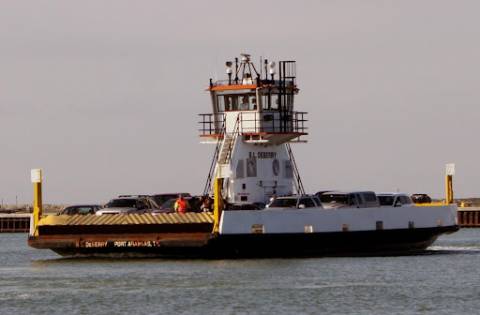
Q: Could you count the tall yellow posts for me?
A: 3